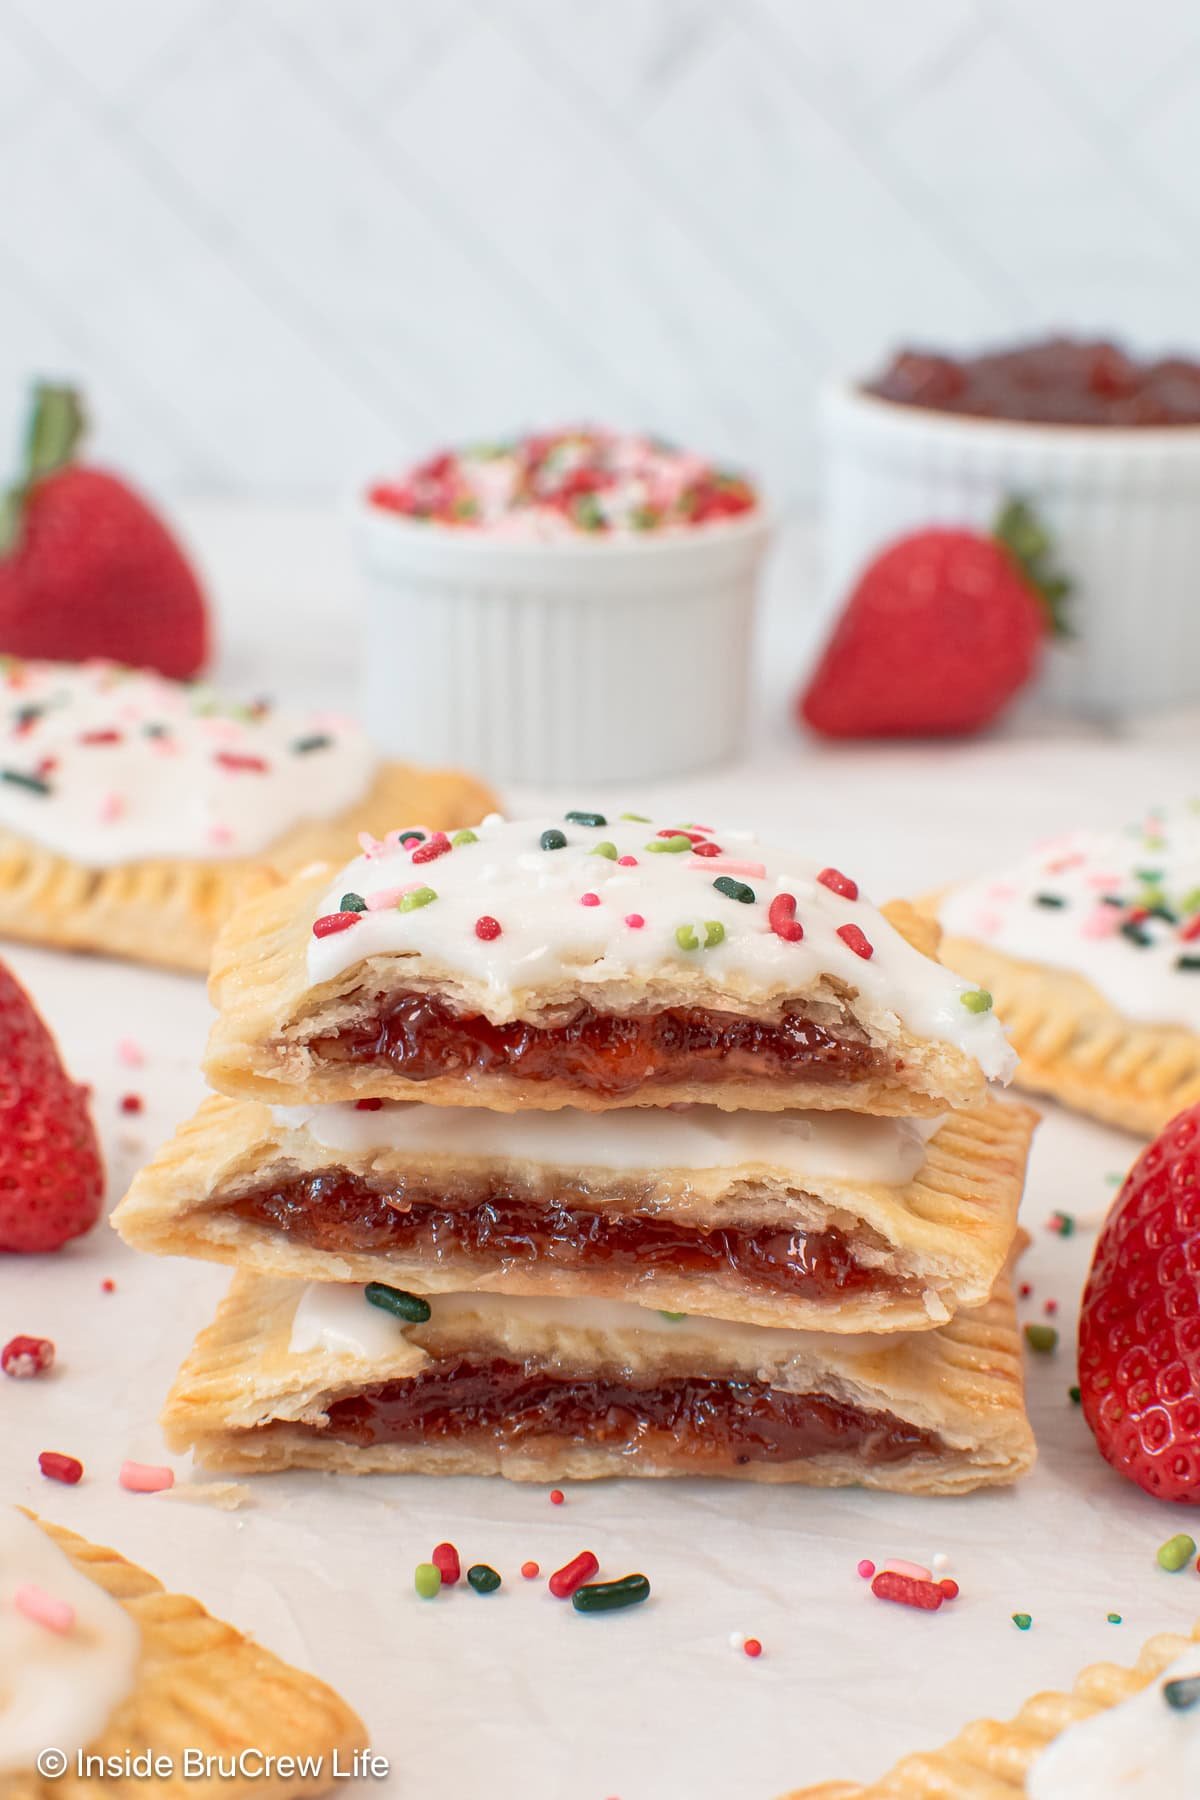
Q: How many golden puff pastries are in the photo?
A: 7